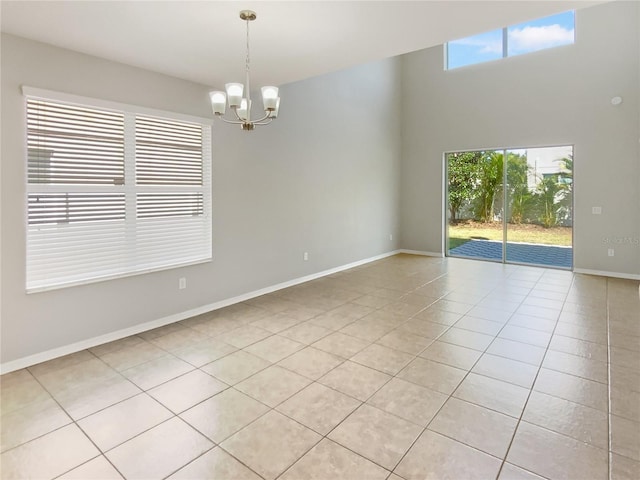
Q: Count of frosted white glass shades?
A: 5